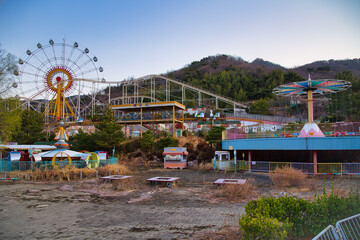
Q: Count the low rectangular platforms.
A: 3